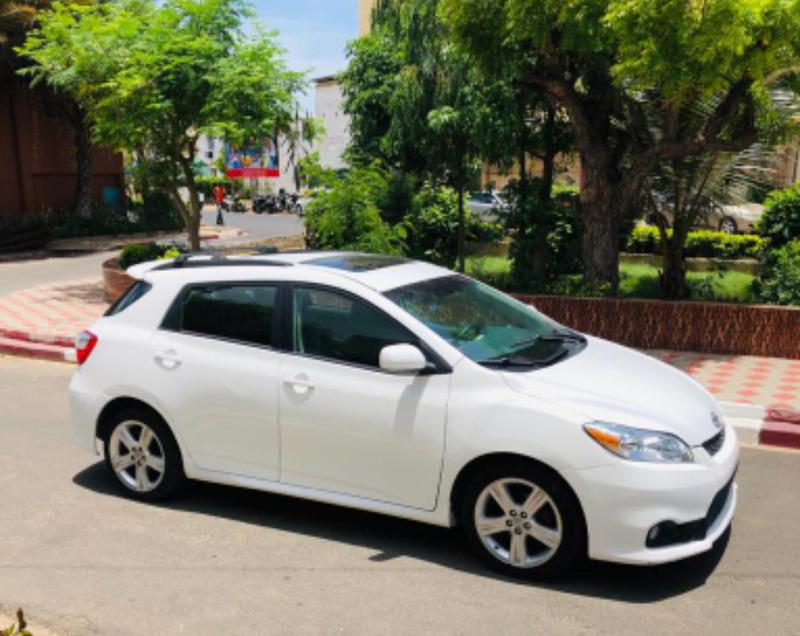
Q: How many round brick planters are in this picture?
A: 1